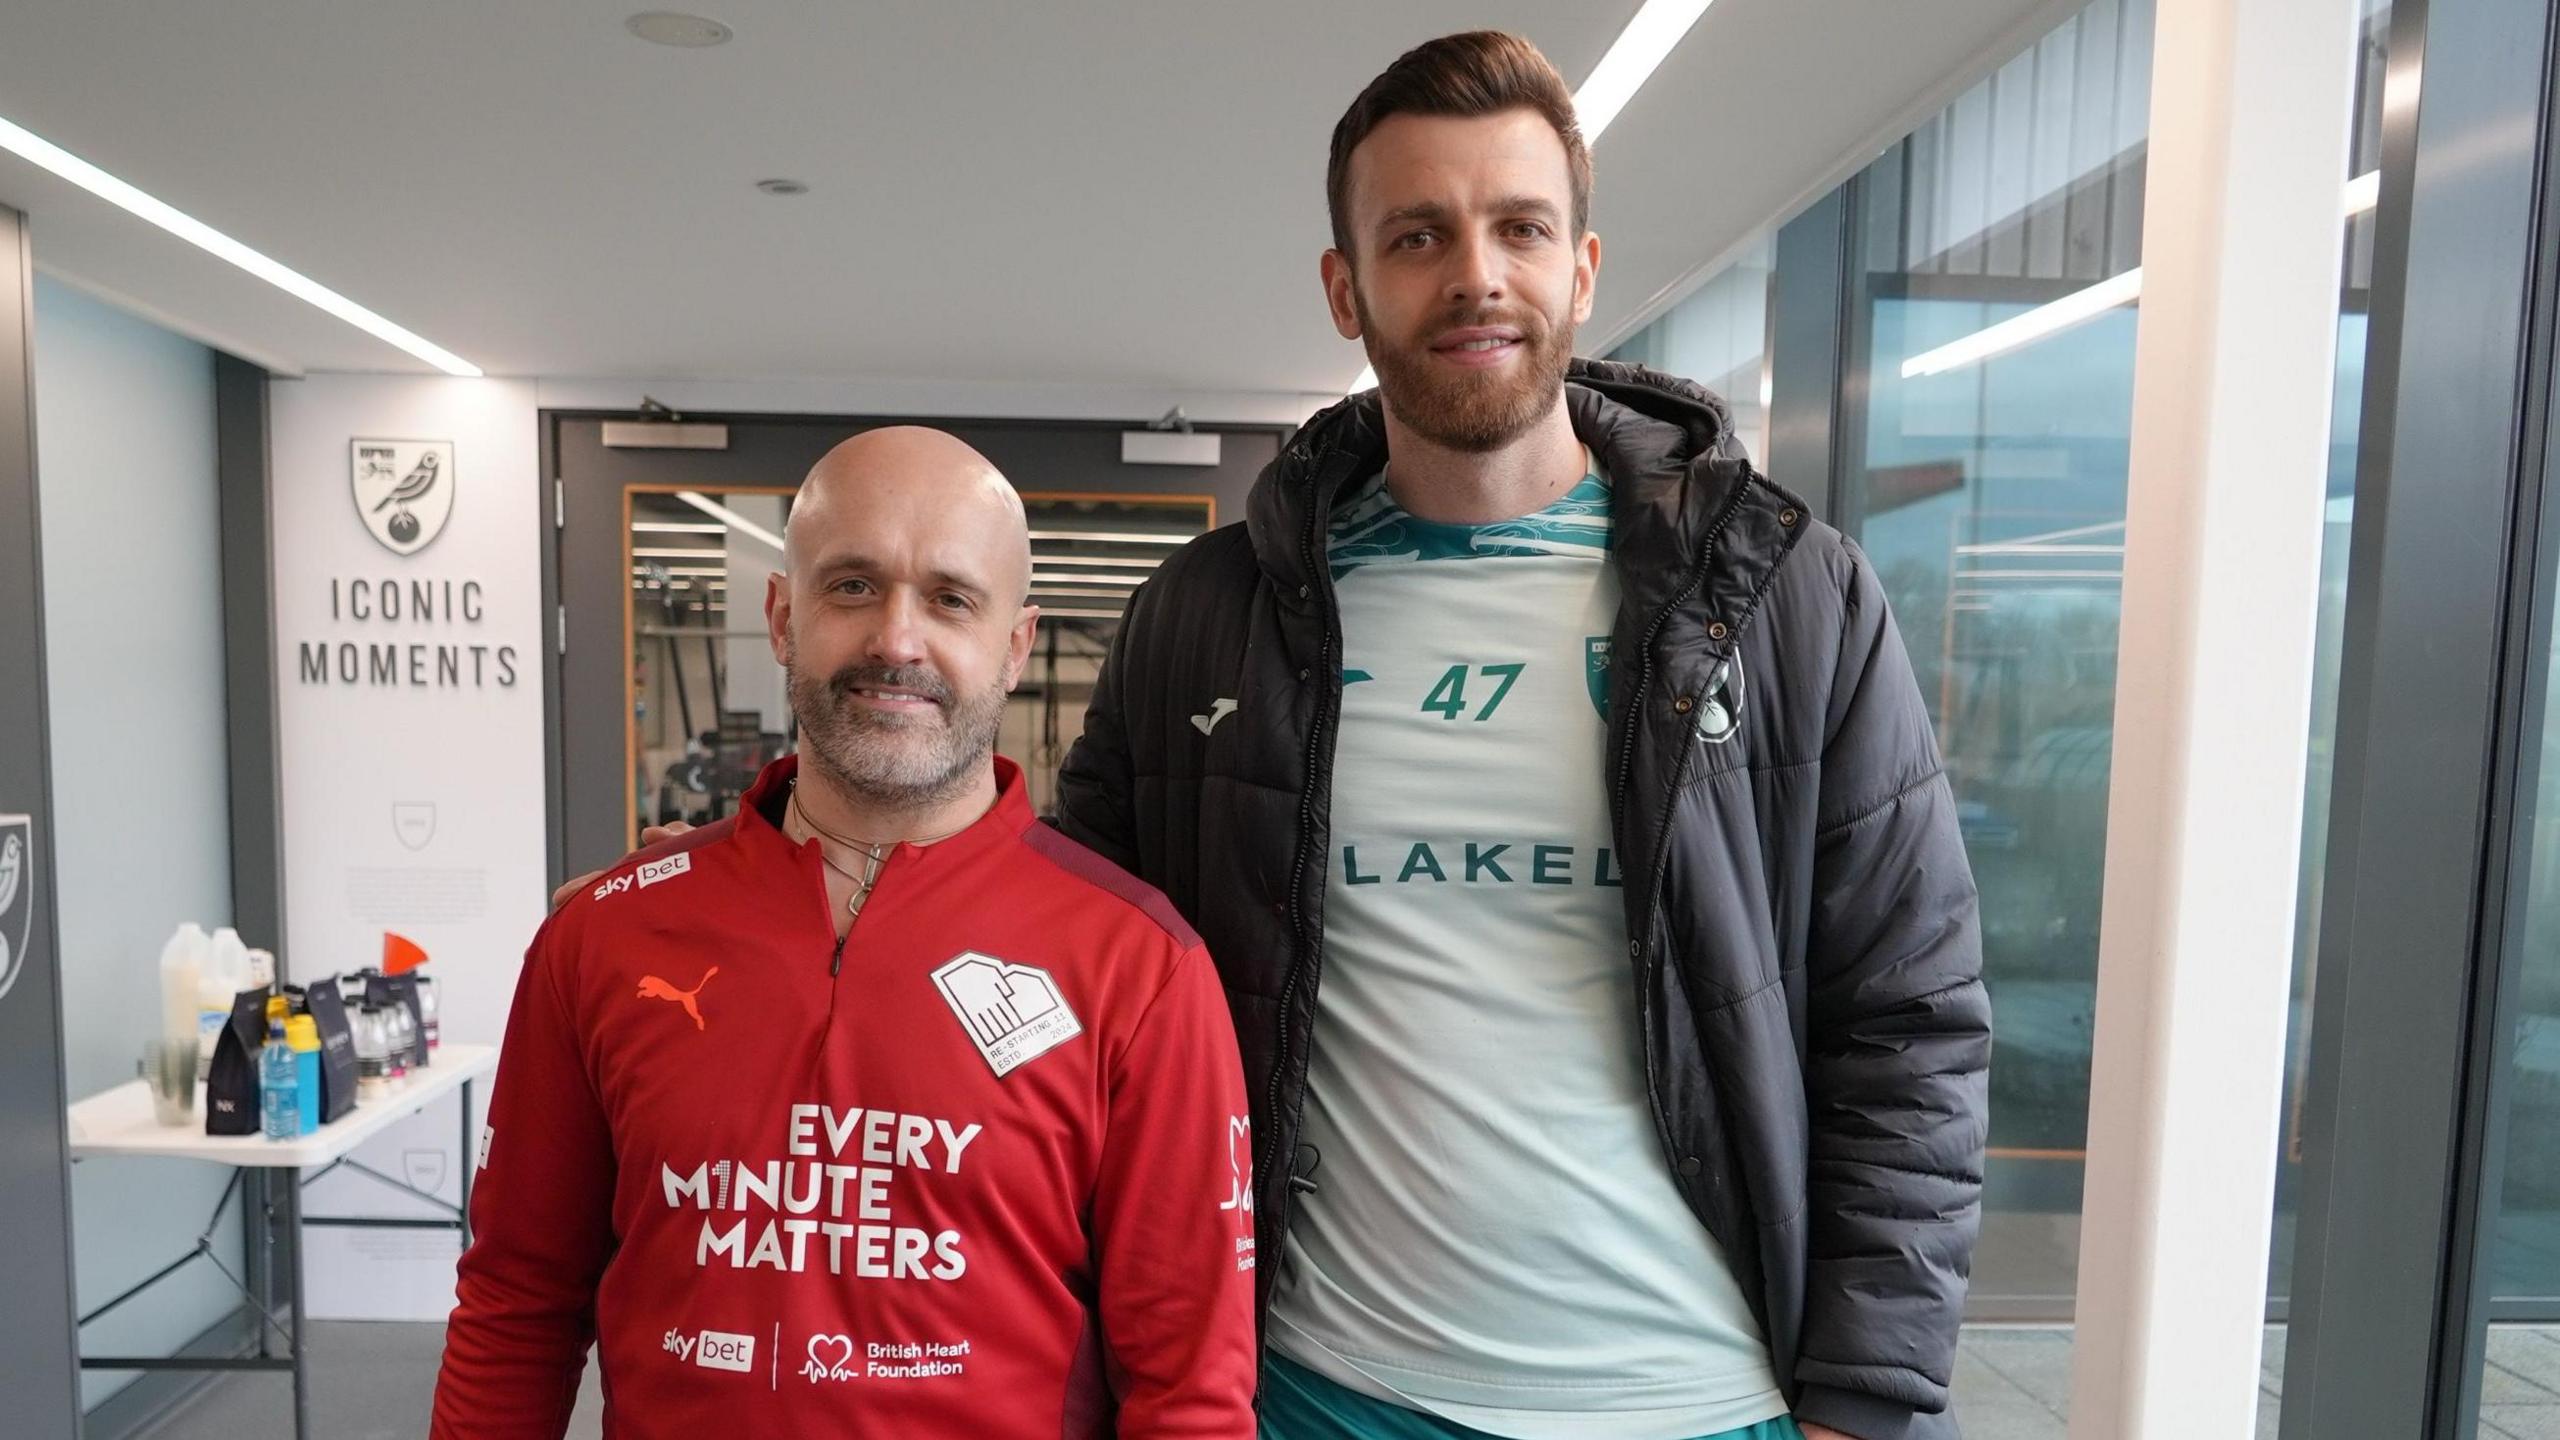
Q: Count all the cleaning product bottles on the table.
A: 0